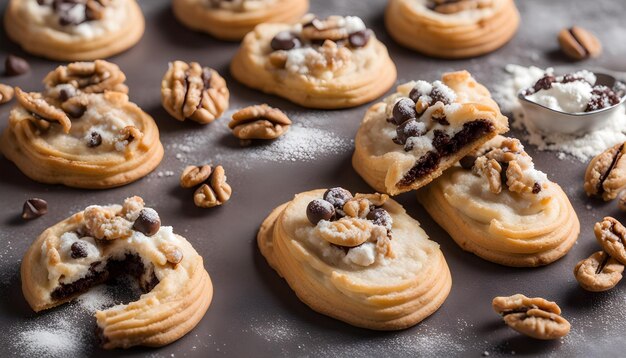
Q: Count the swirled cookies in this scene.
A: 9